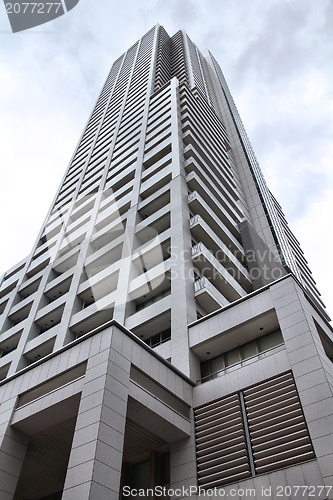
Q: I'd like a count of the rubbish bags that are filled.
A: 0